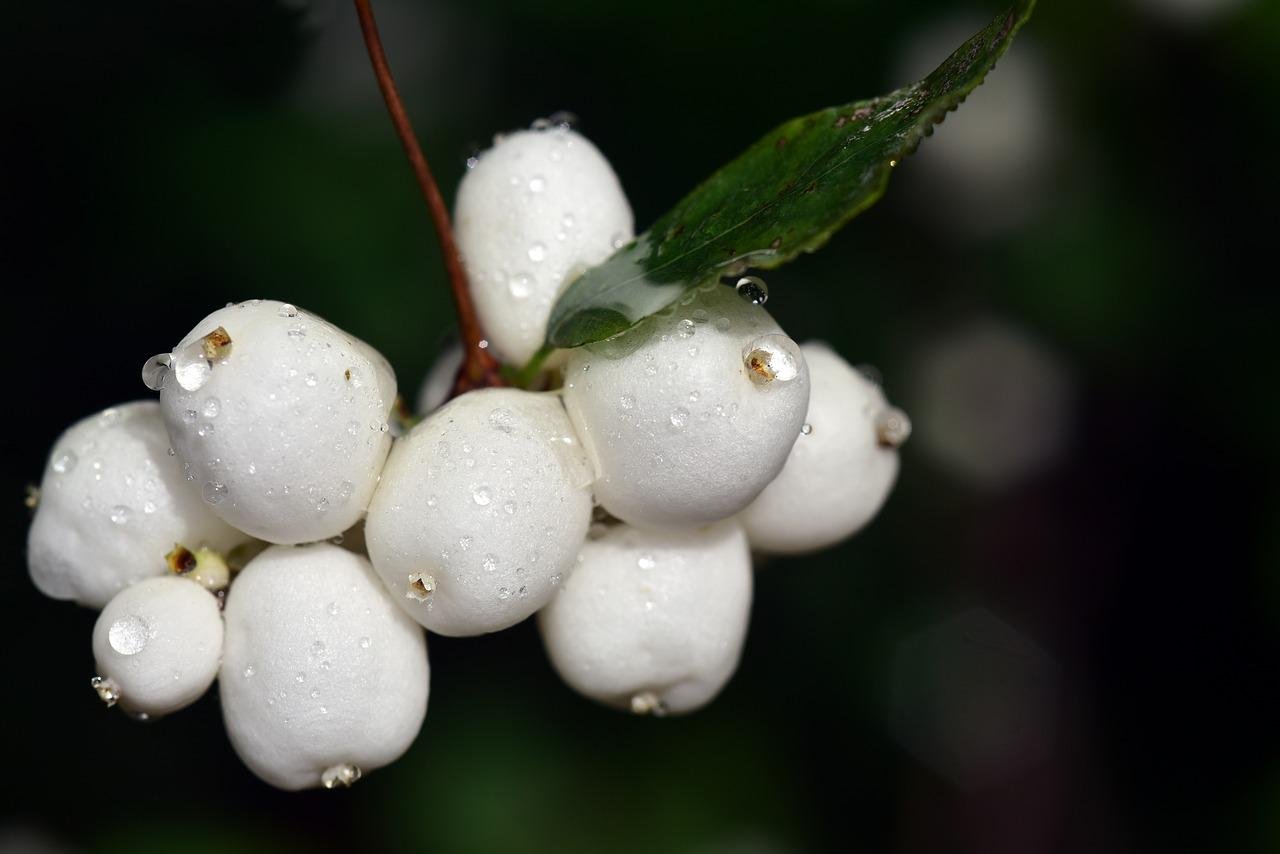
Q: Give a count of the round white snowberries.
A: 9